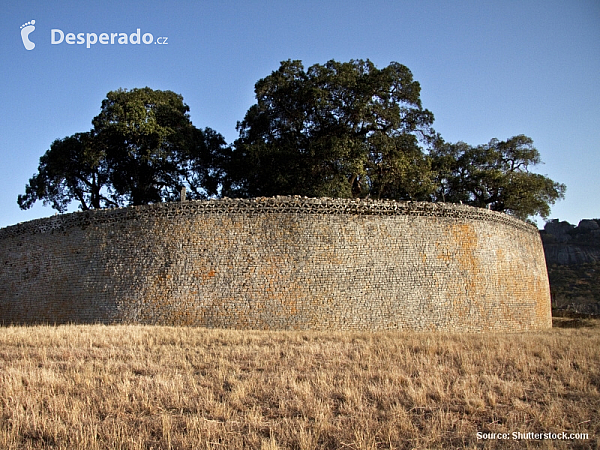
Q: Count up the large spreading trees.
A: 3